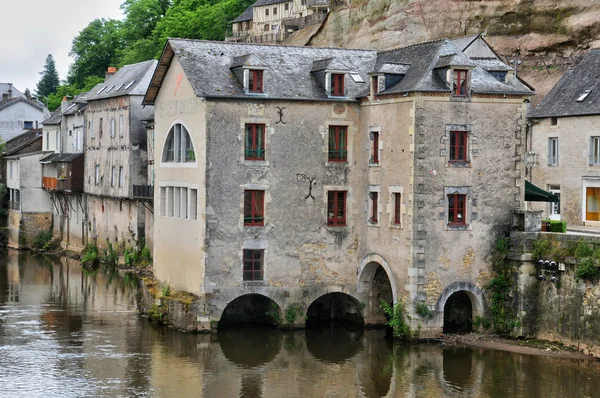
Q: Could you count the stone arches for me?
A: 4